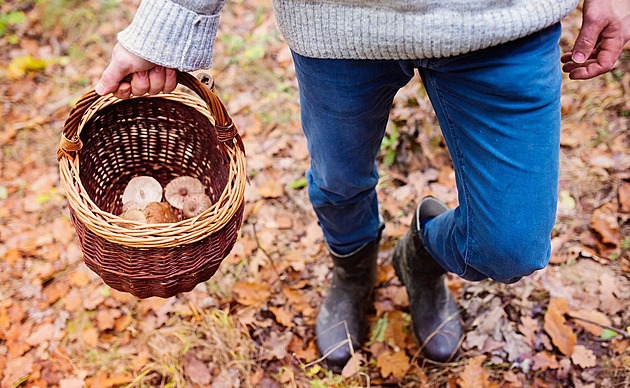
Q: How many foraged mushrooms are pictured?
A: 6